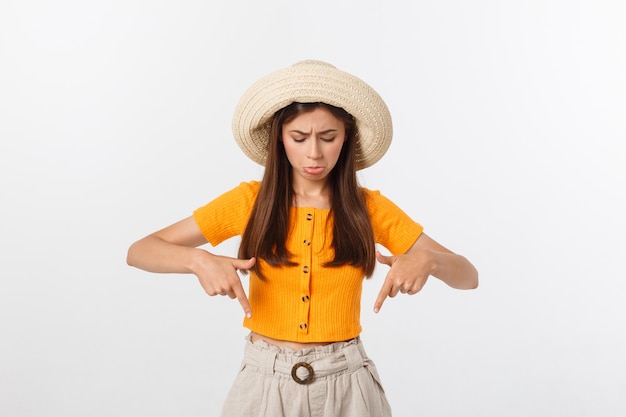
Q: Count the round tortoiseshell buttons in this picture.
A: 5